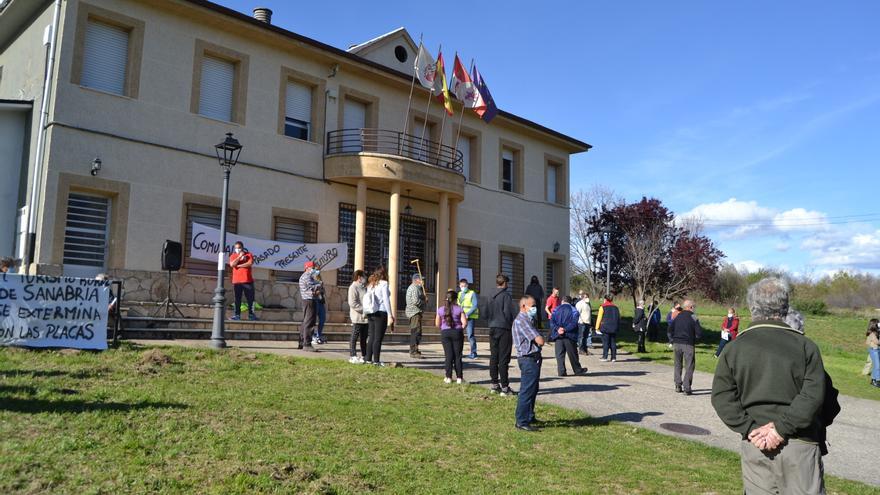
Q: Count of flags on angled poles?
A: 4